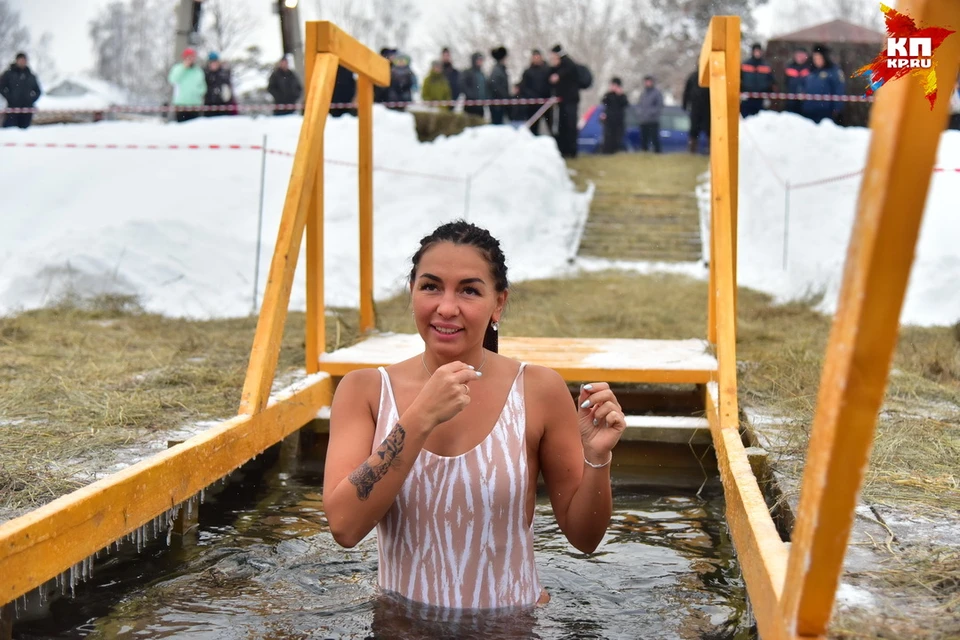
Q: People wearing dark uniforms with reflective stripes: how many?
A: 2